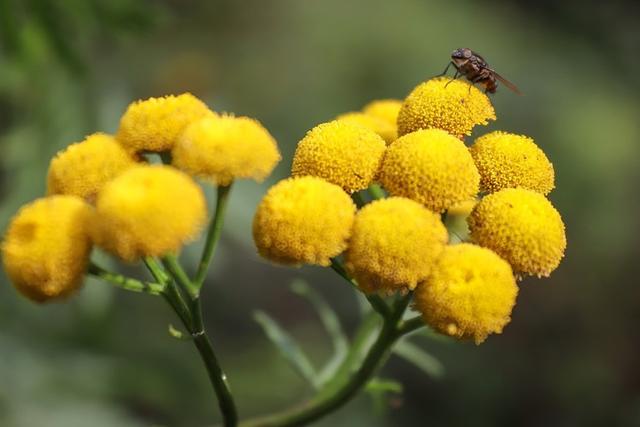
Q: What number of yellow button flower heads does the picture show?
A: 15